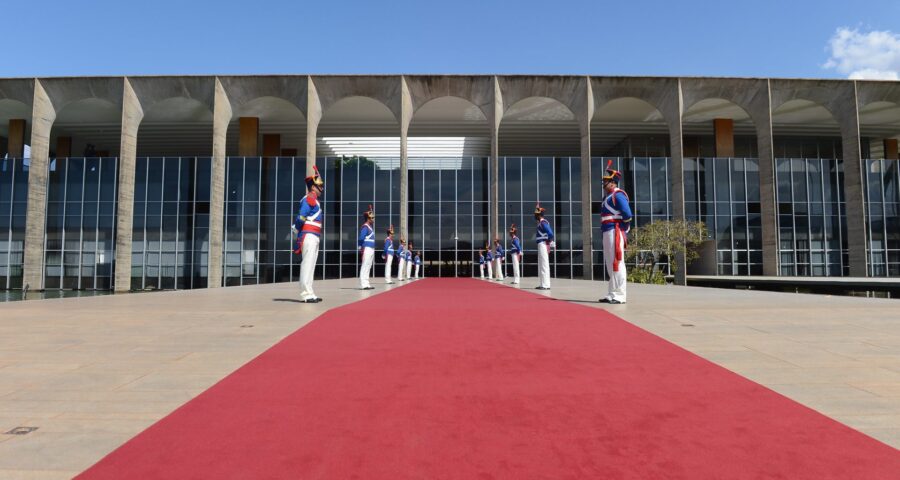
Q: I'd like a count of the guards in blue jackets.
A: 12